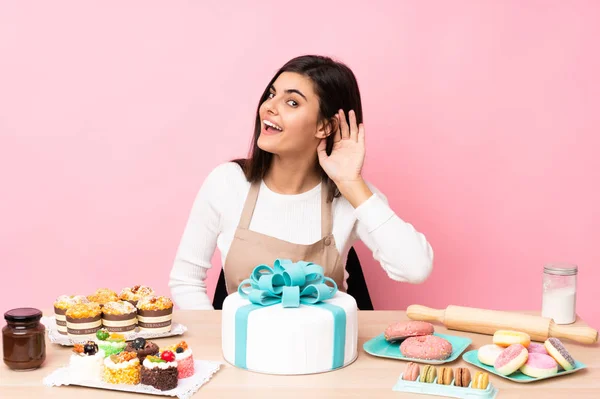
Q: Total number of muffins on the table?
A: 6